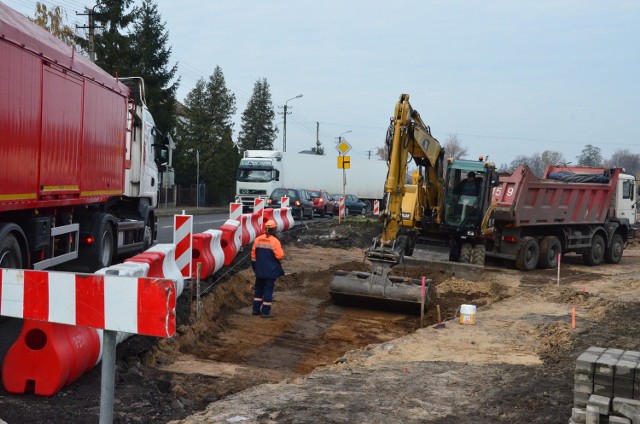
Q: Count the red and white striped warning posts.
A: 6